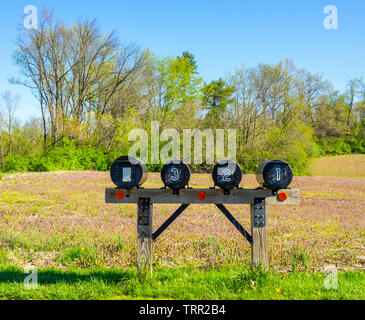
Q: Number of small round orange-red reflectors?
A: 3